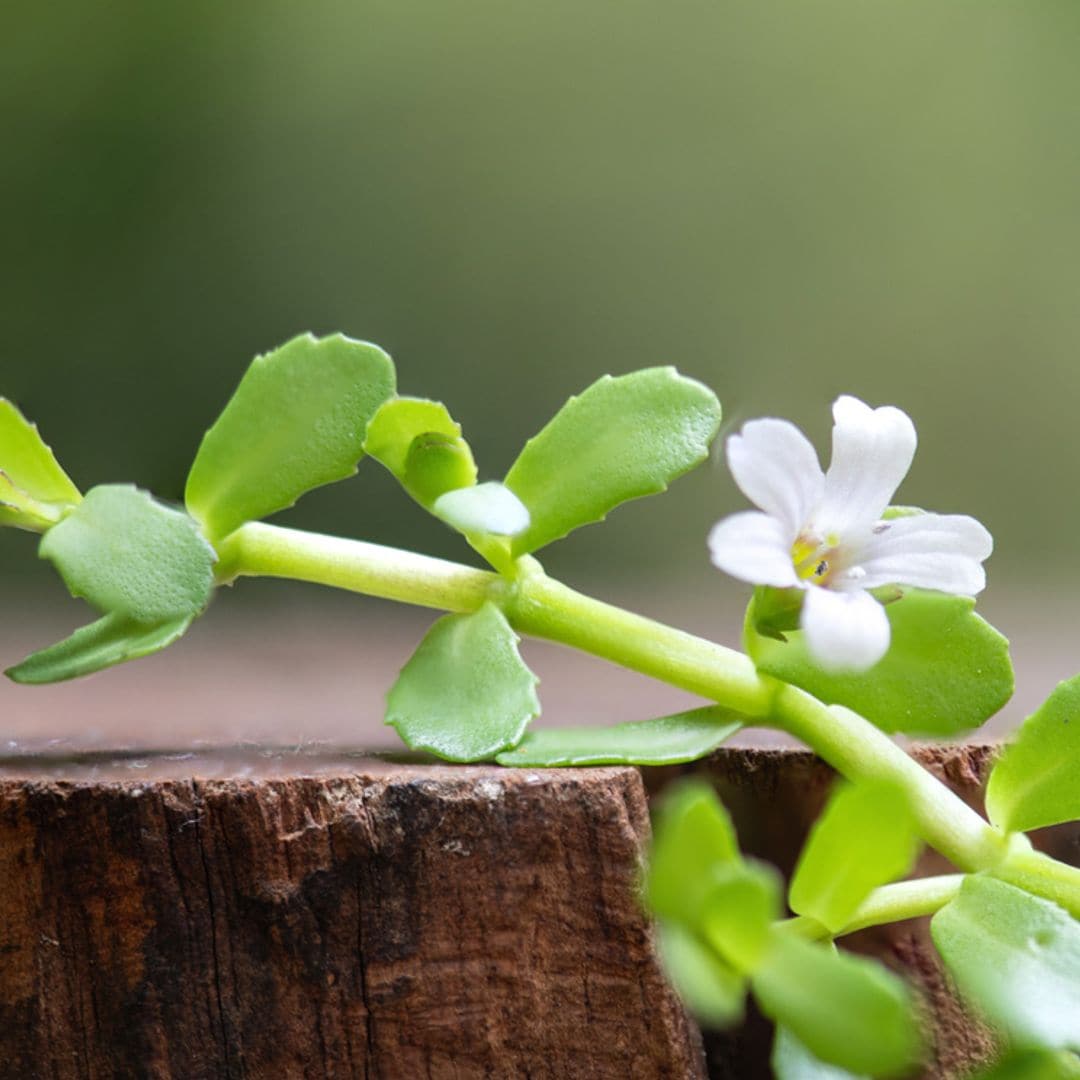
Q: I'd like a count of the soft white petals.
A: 5